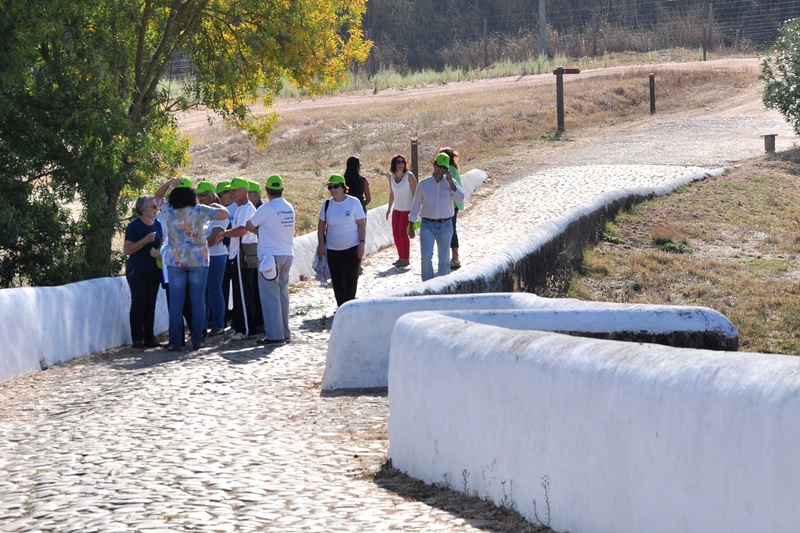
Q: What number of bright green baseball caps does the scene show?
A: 8